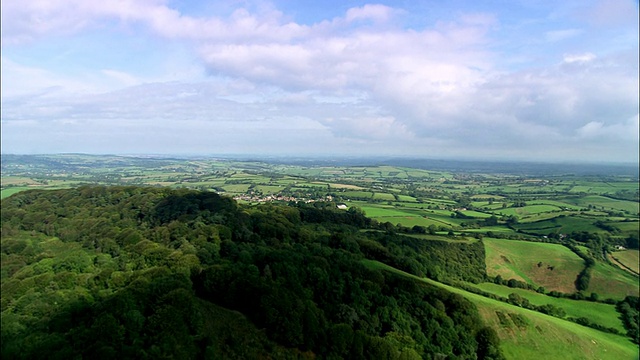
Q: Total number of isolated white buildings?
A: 1